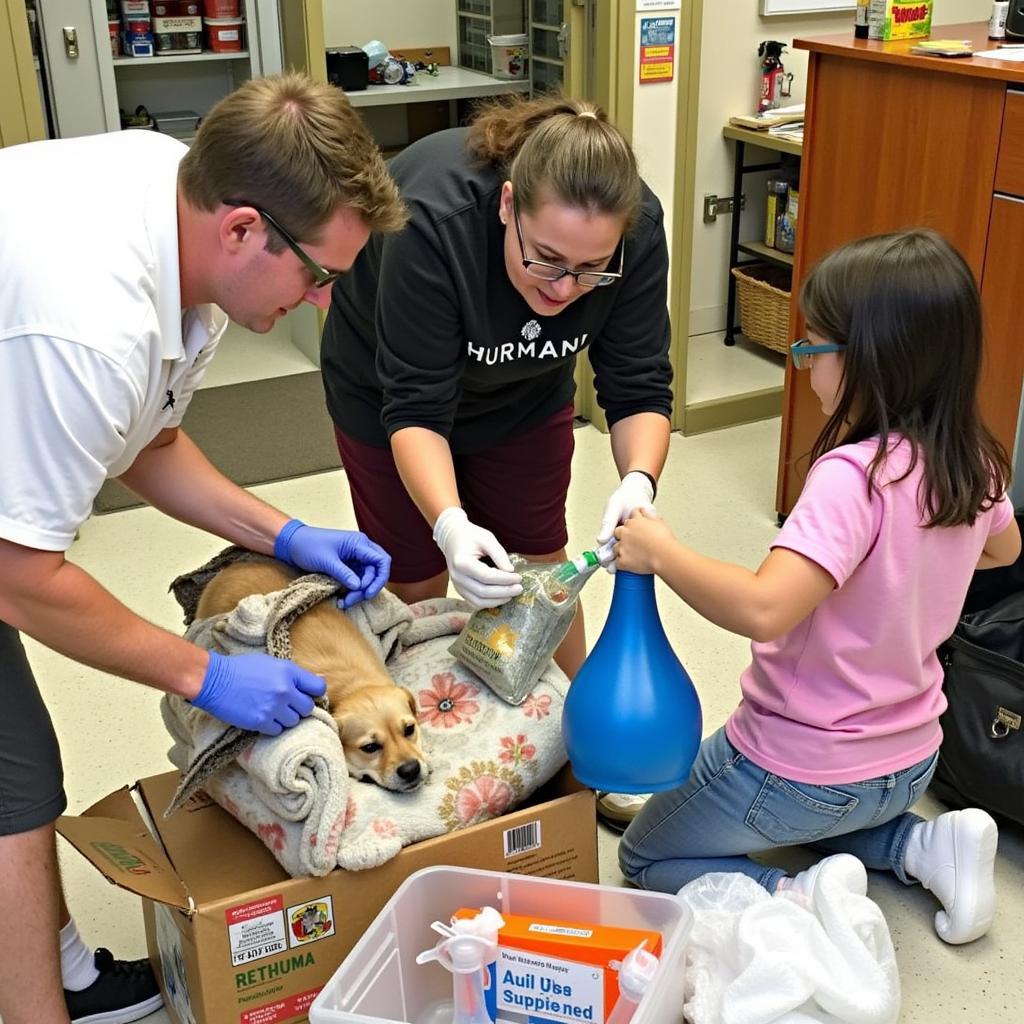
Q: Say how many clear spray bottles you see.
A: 2